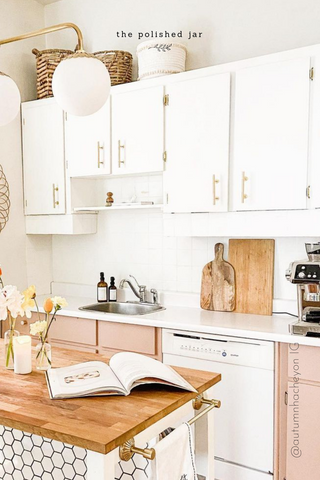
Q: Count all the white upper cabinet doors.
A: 5